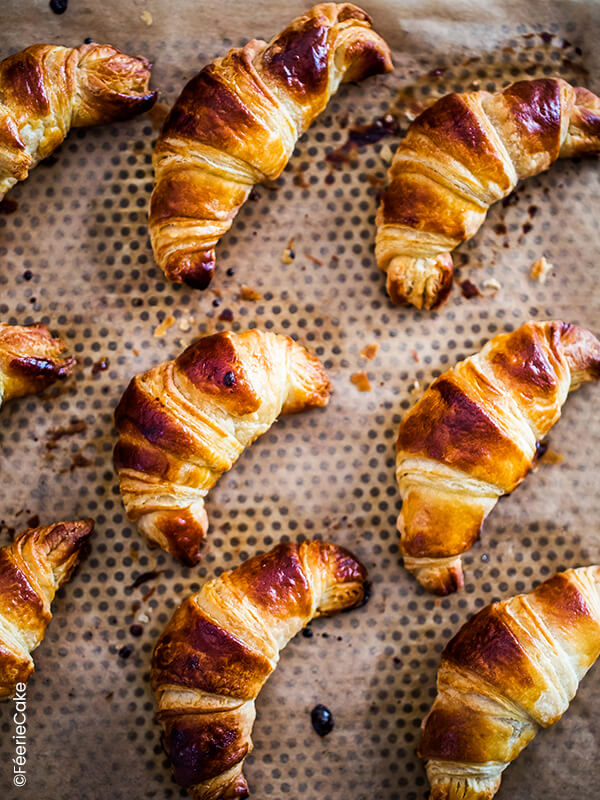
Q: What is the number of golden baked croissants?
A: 9